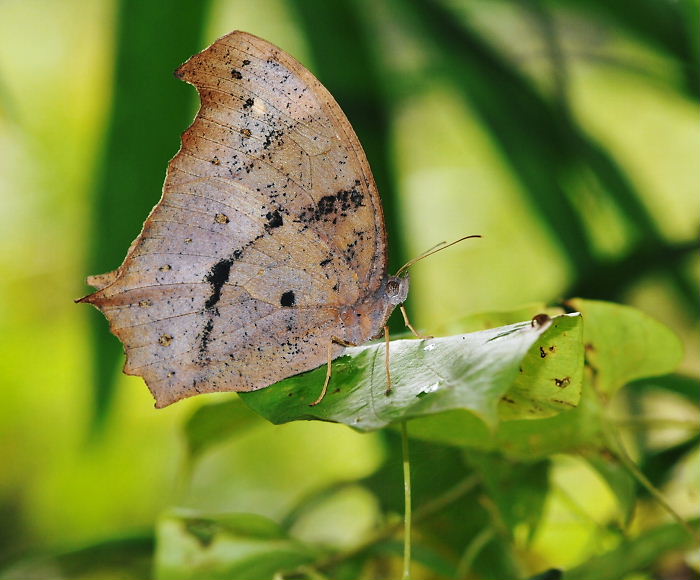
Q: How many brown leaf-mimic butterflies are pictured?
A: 1